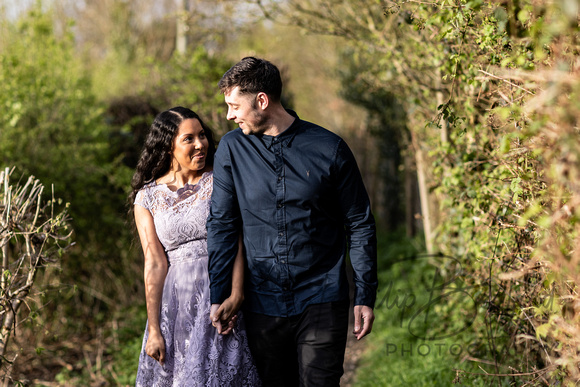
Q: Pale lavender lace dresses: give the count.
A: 1